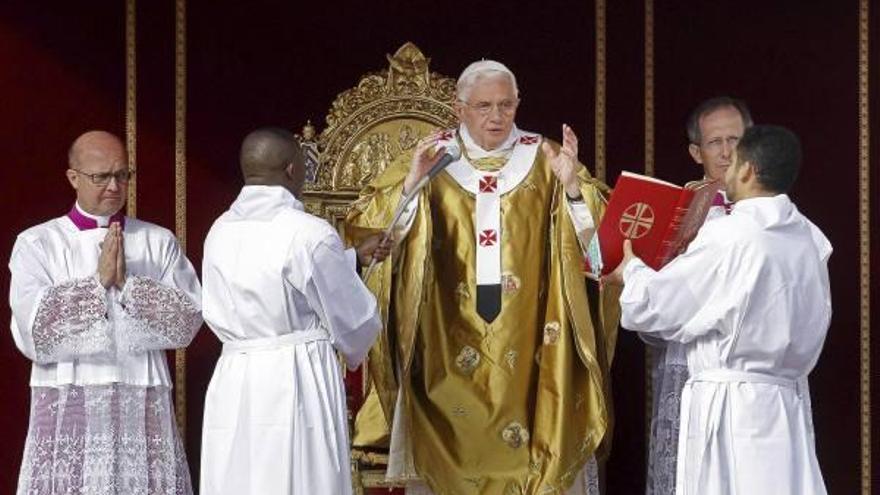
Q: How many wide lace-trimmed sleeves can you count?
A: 2